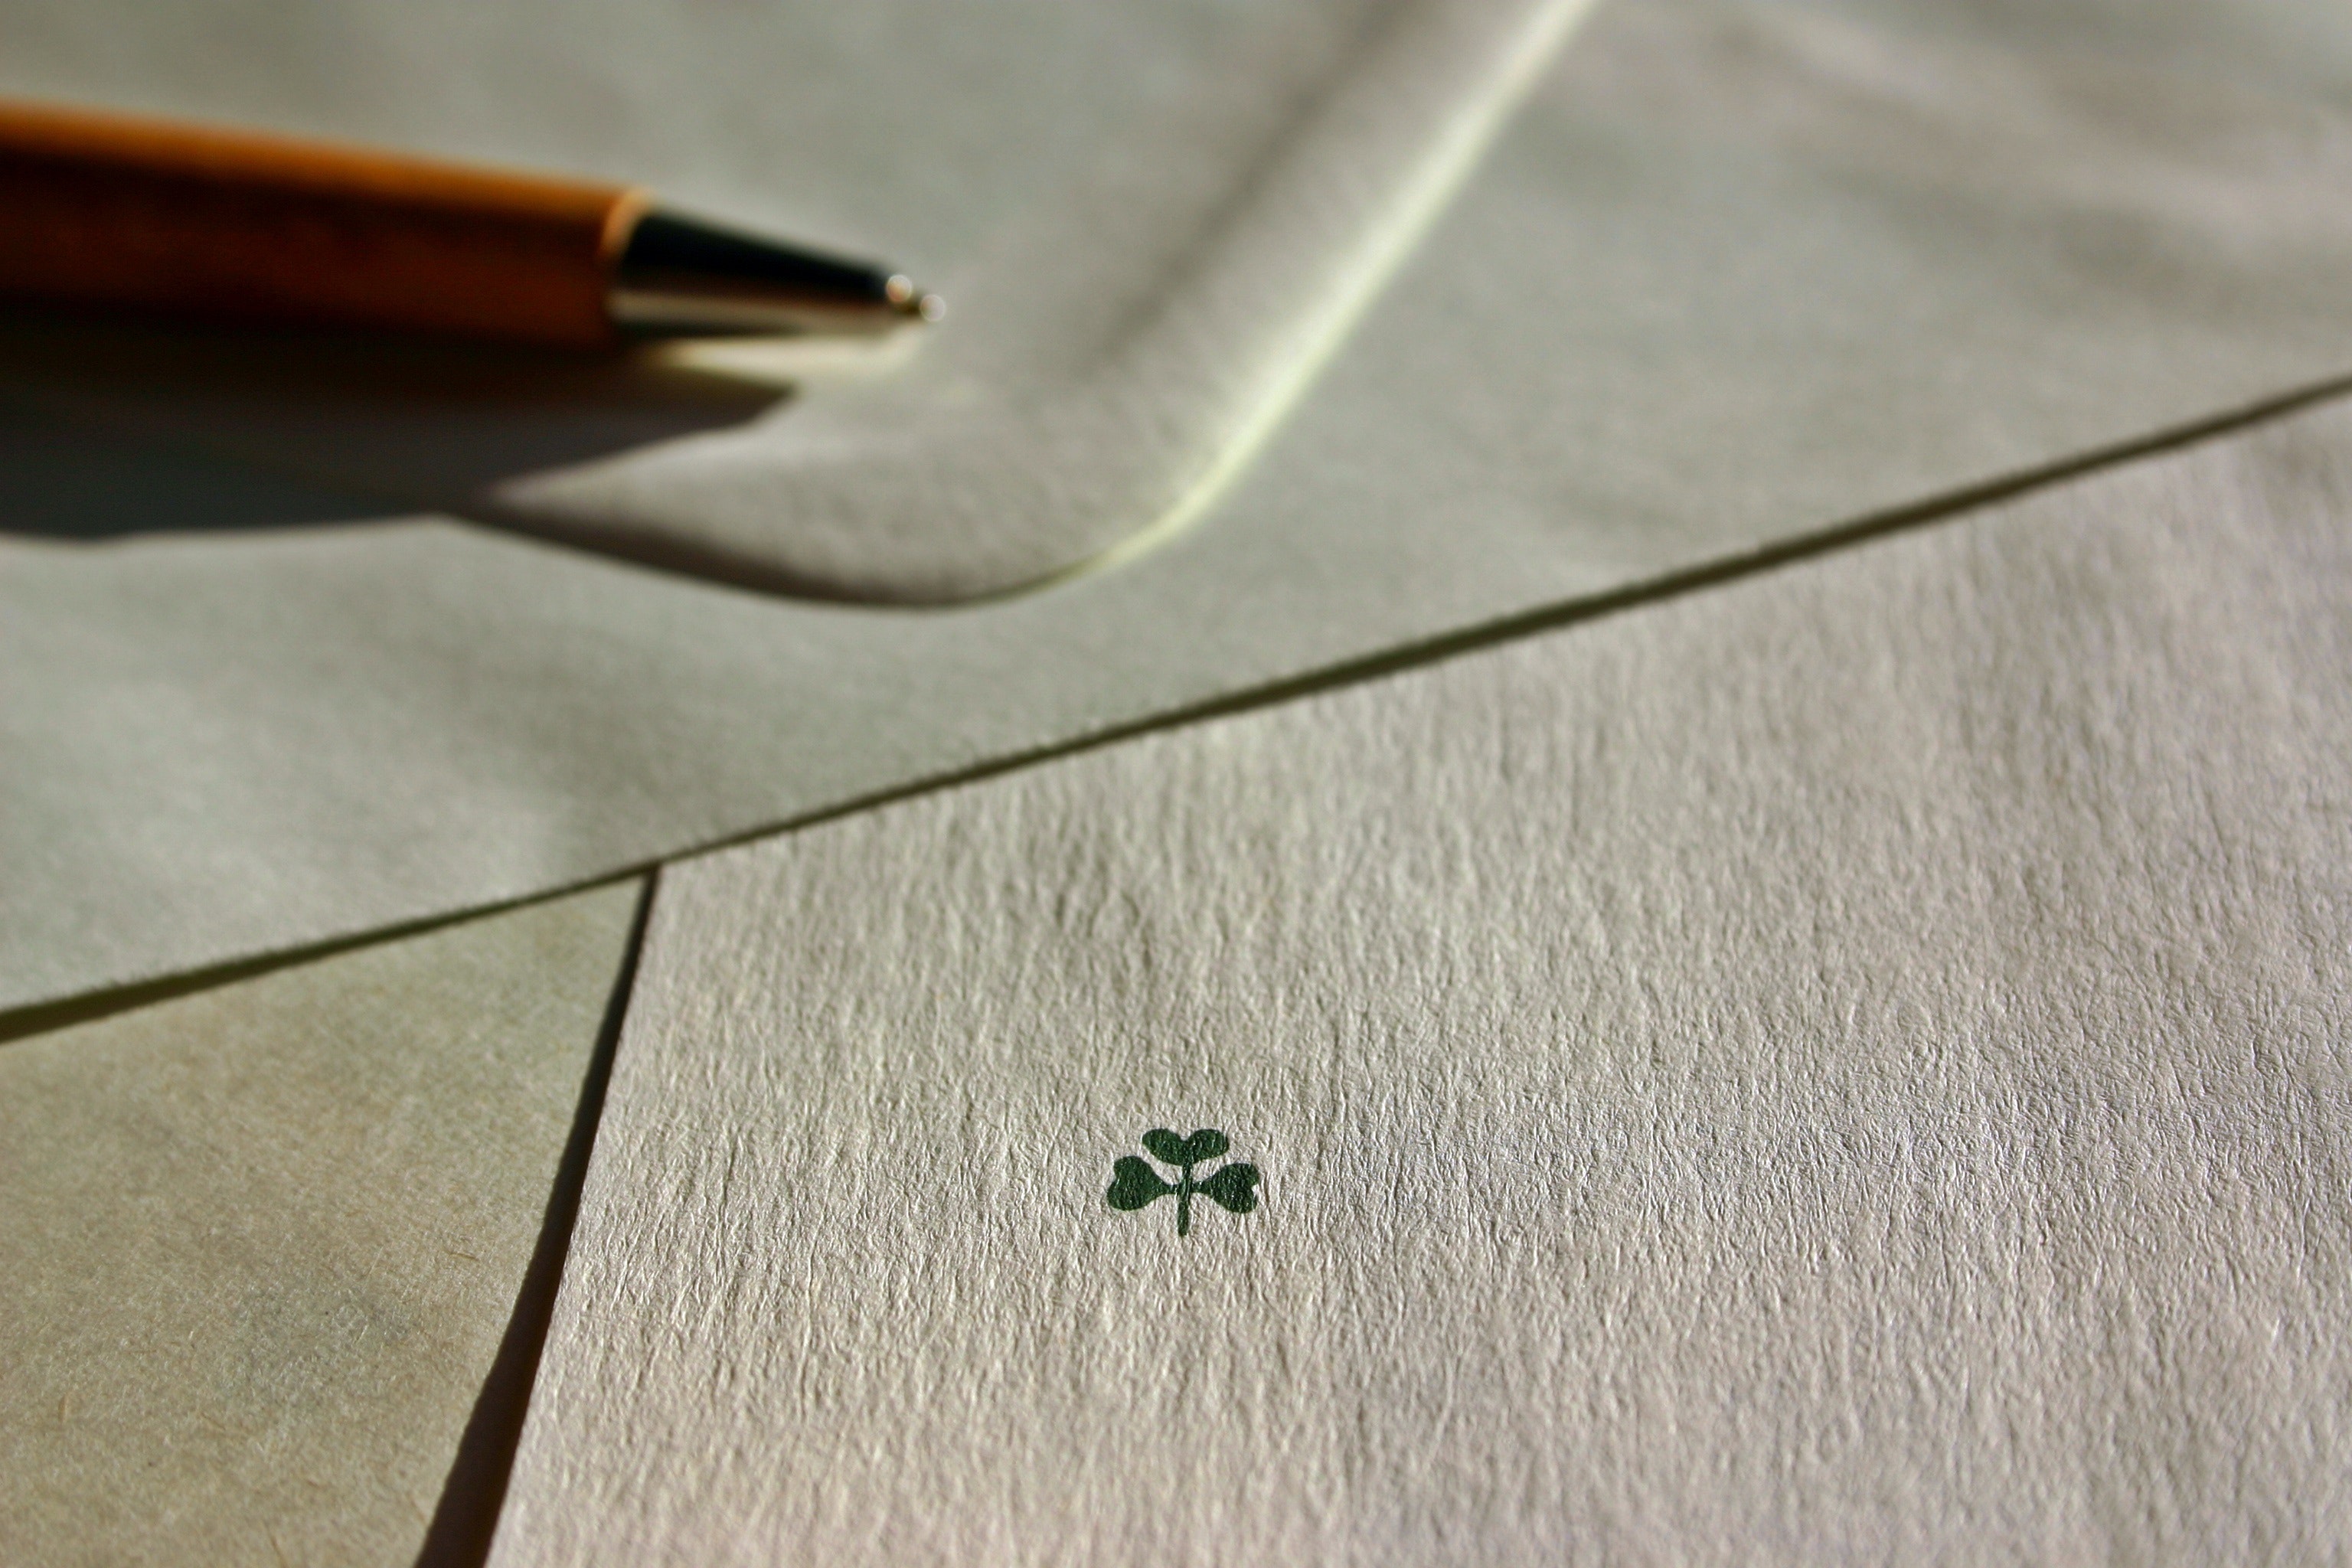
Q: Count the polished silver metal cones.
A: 1